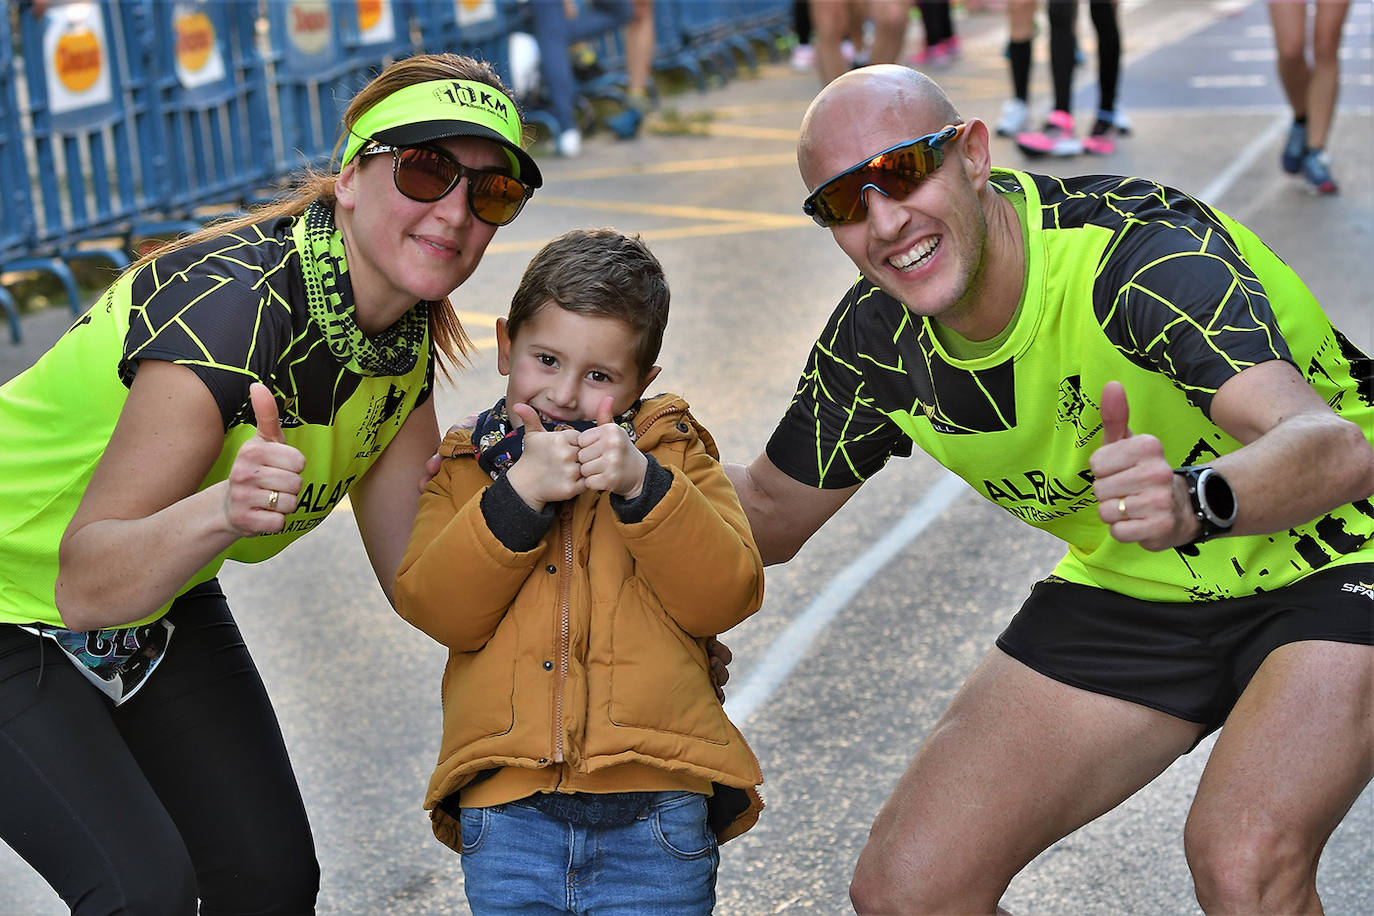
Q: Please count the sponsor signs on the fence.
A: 5